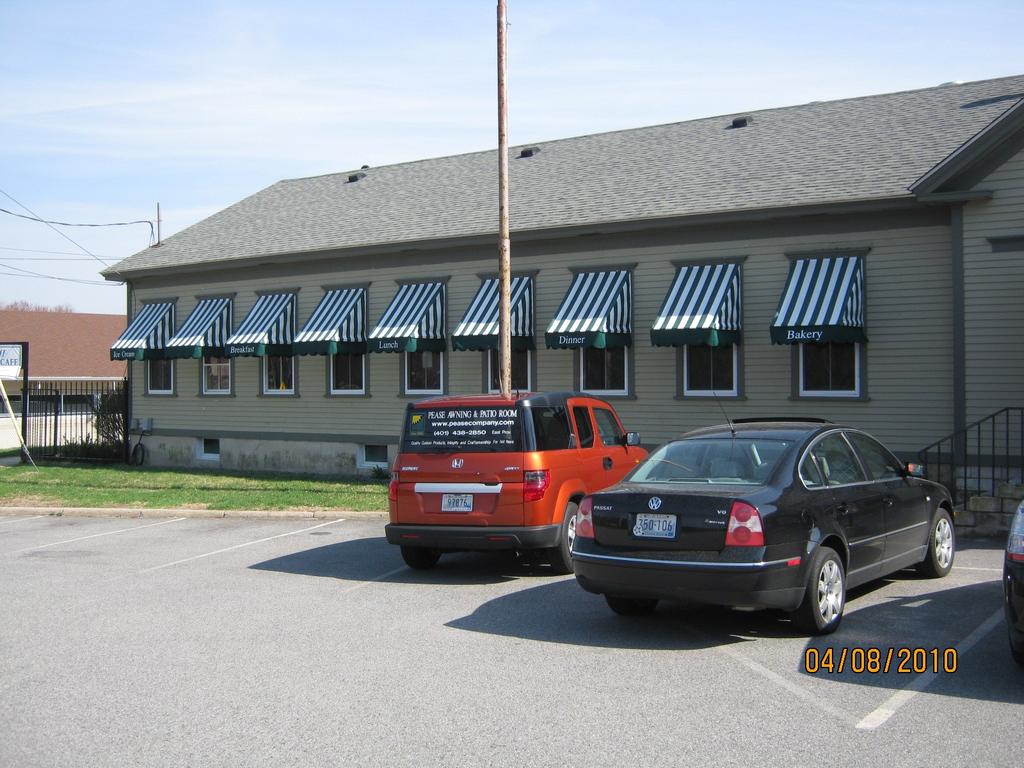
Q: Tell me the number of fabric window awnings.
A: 9